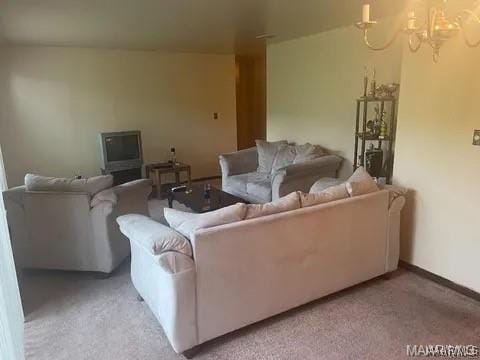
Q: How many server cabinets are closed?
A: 0